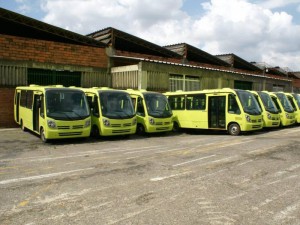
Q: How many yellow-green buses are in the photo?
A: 7